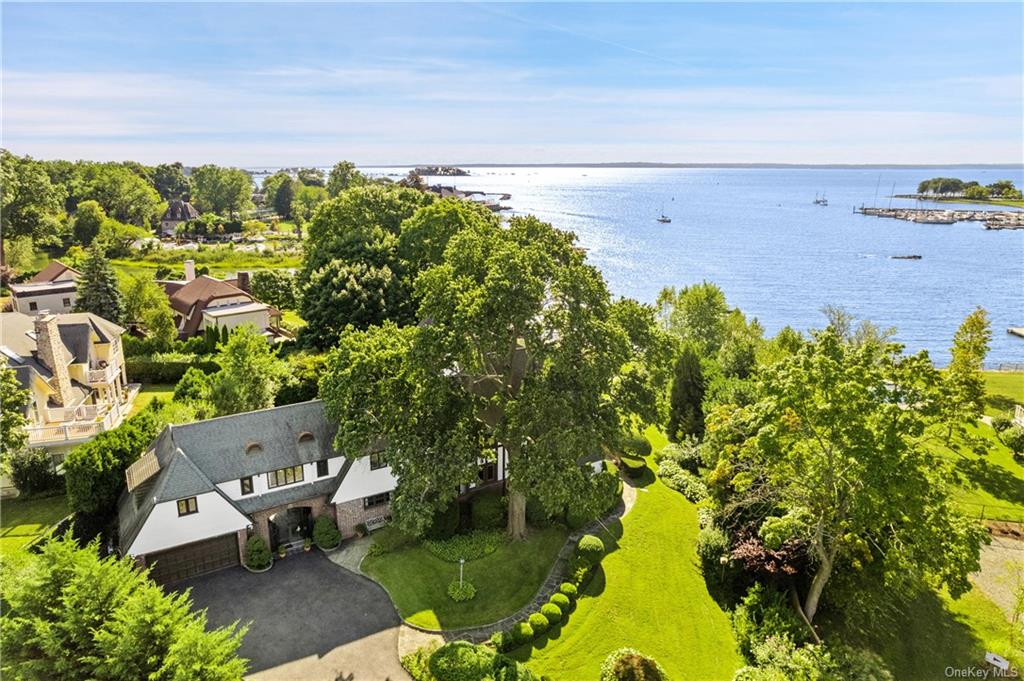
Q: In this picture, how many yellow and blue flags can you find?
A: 0